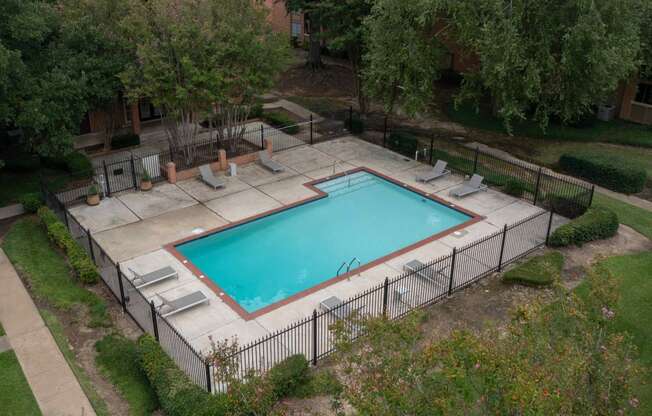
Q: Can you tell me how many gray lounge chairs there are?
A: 8